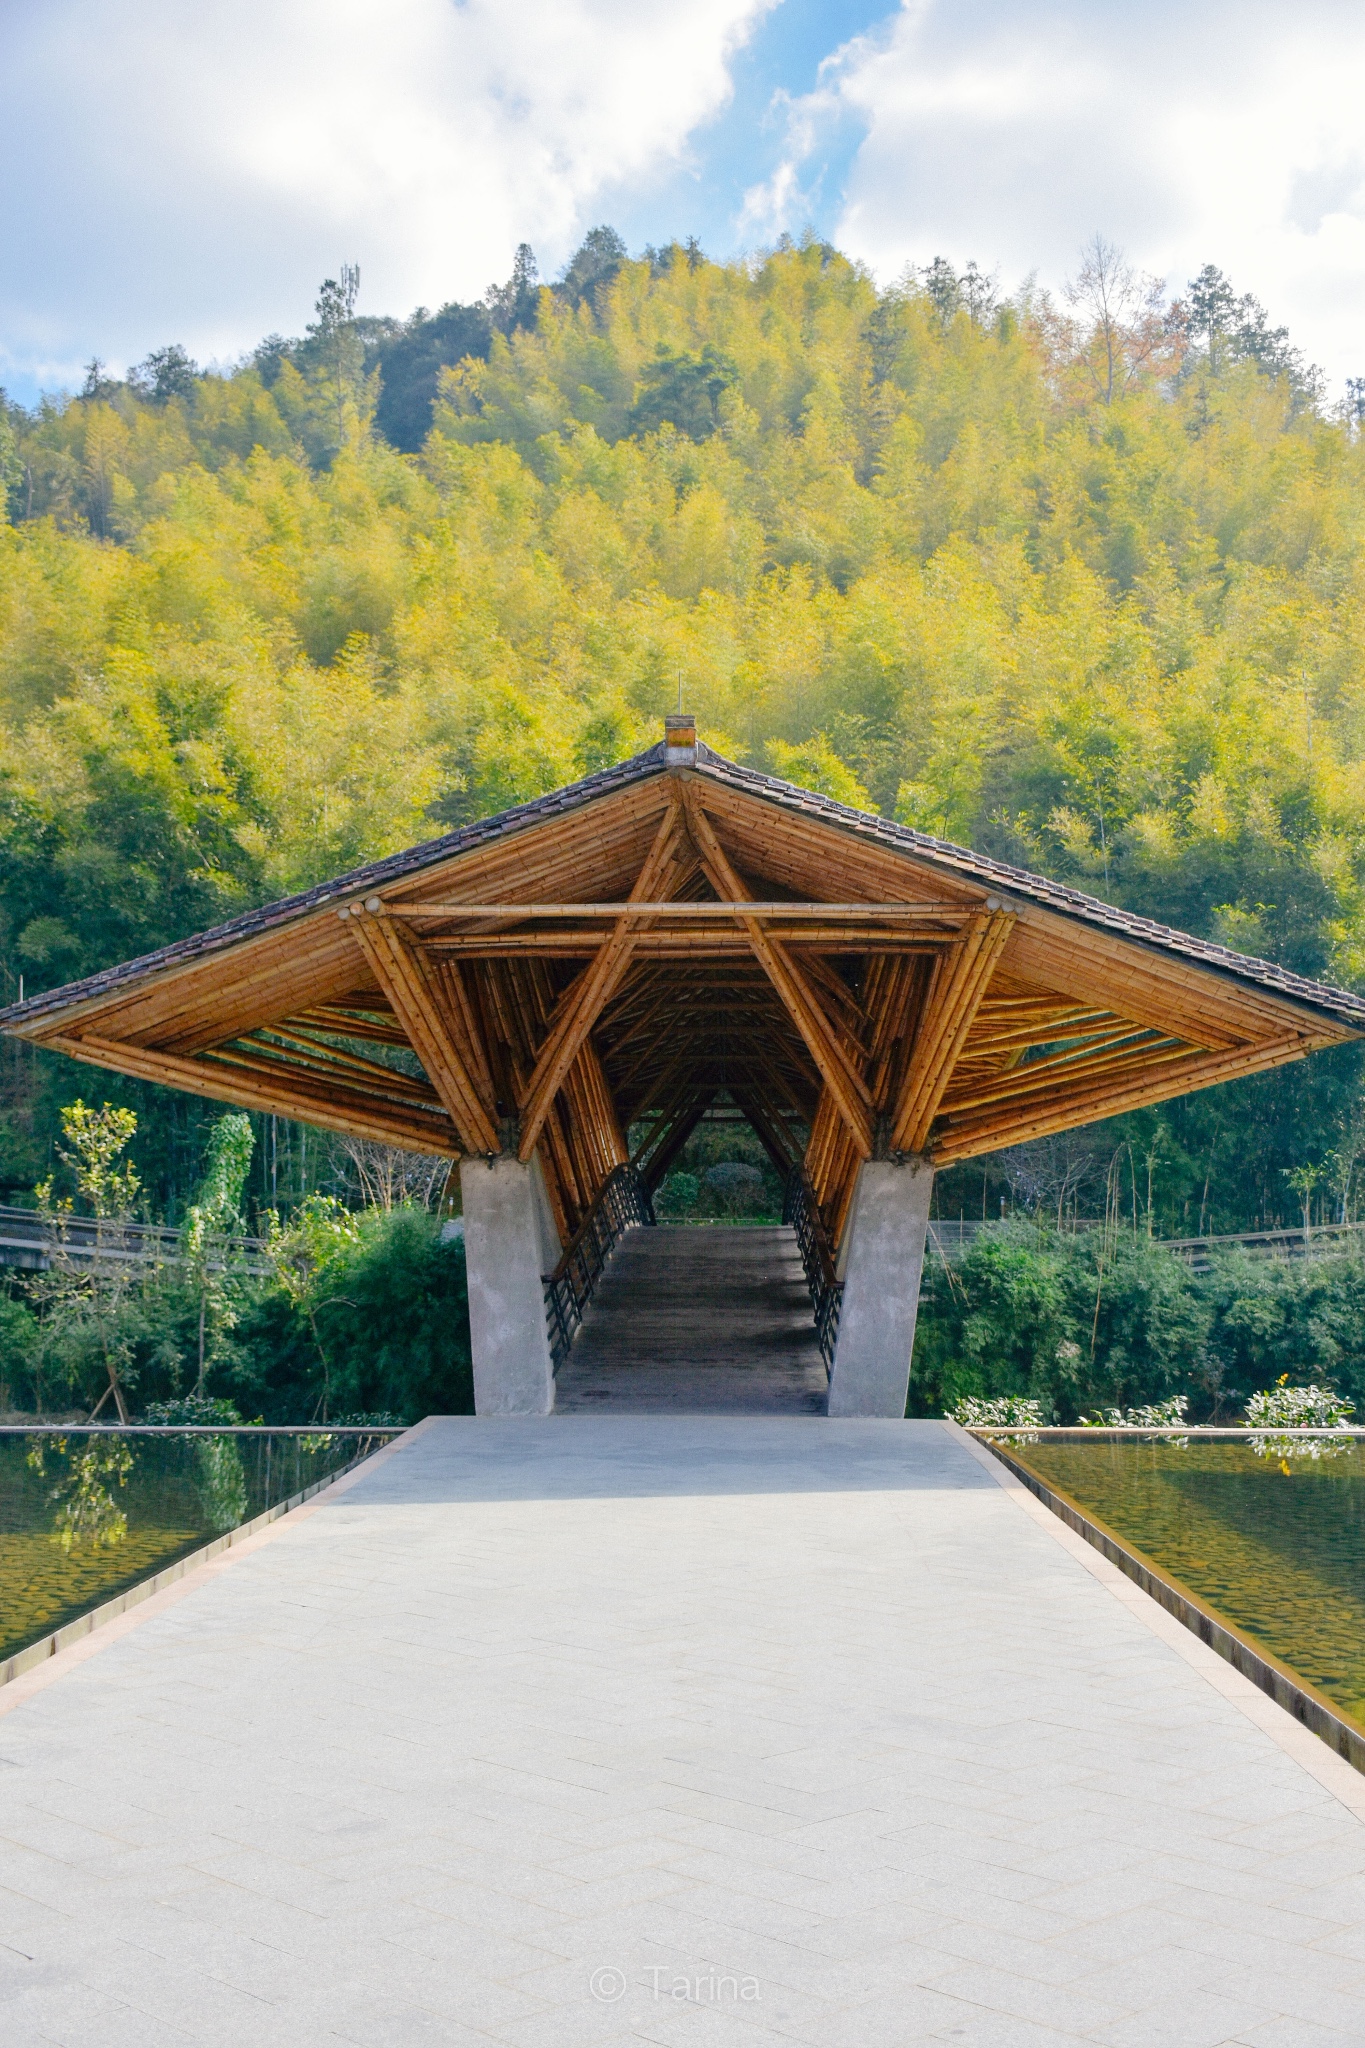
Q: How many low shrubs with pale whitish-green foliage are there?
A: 3